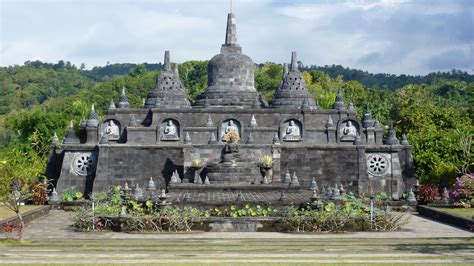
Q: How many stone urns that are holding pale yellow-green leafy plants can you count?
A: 2